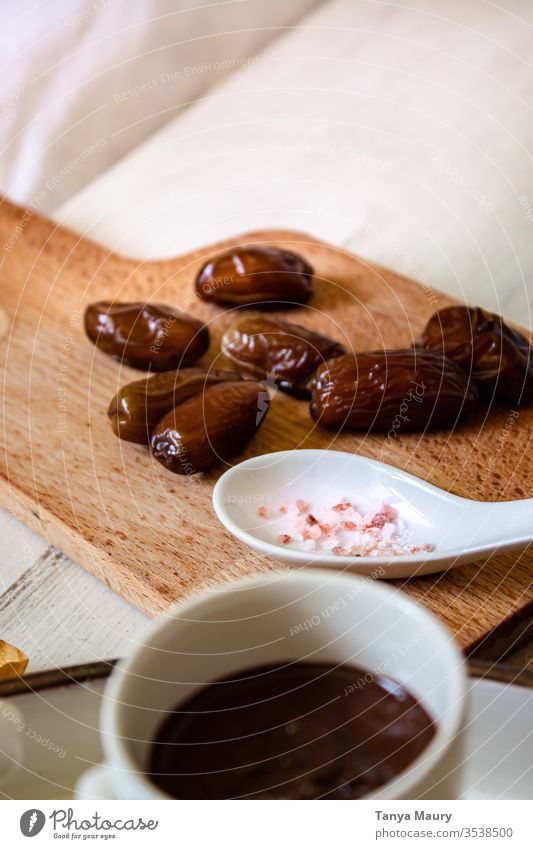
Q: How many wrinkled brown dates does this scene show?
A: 7